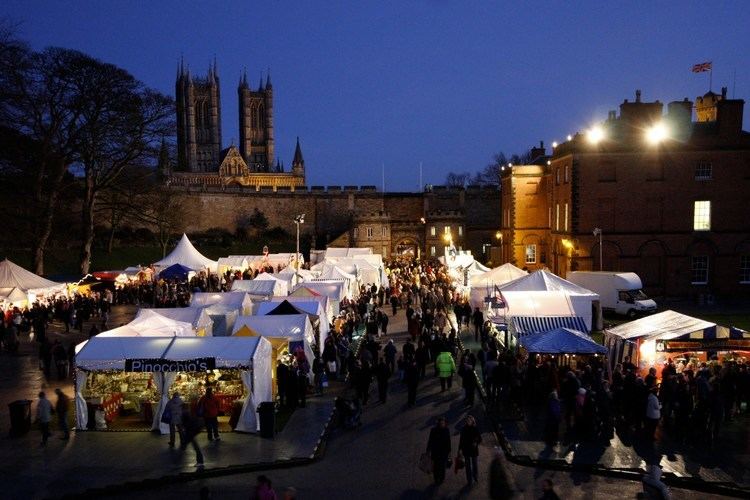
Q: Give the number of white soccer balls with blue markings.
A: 0